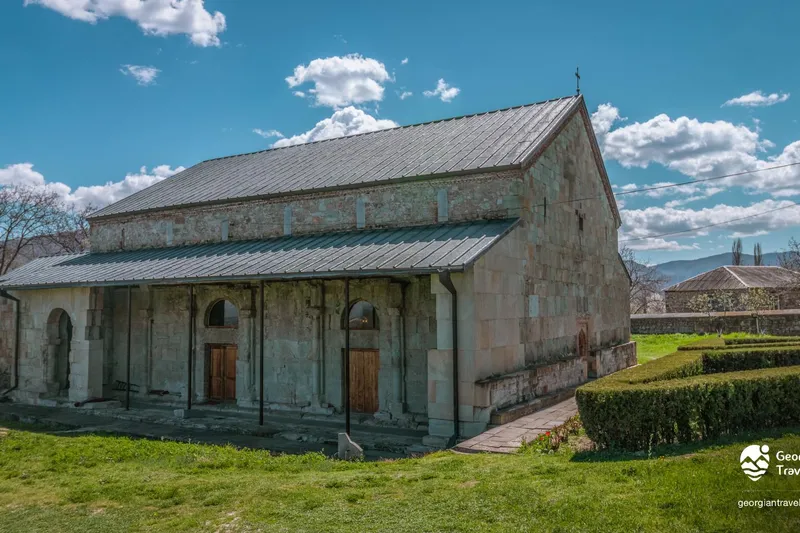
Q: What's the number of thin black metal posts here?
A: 4